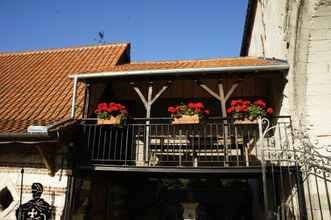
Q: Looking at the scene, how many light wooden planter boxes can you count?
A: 3